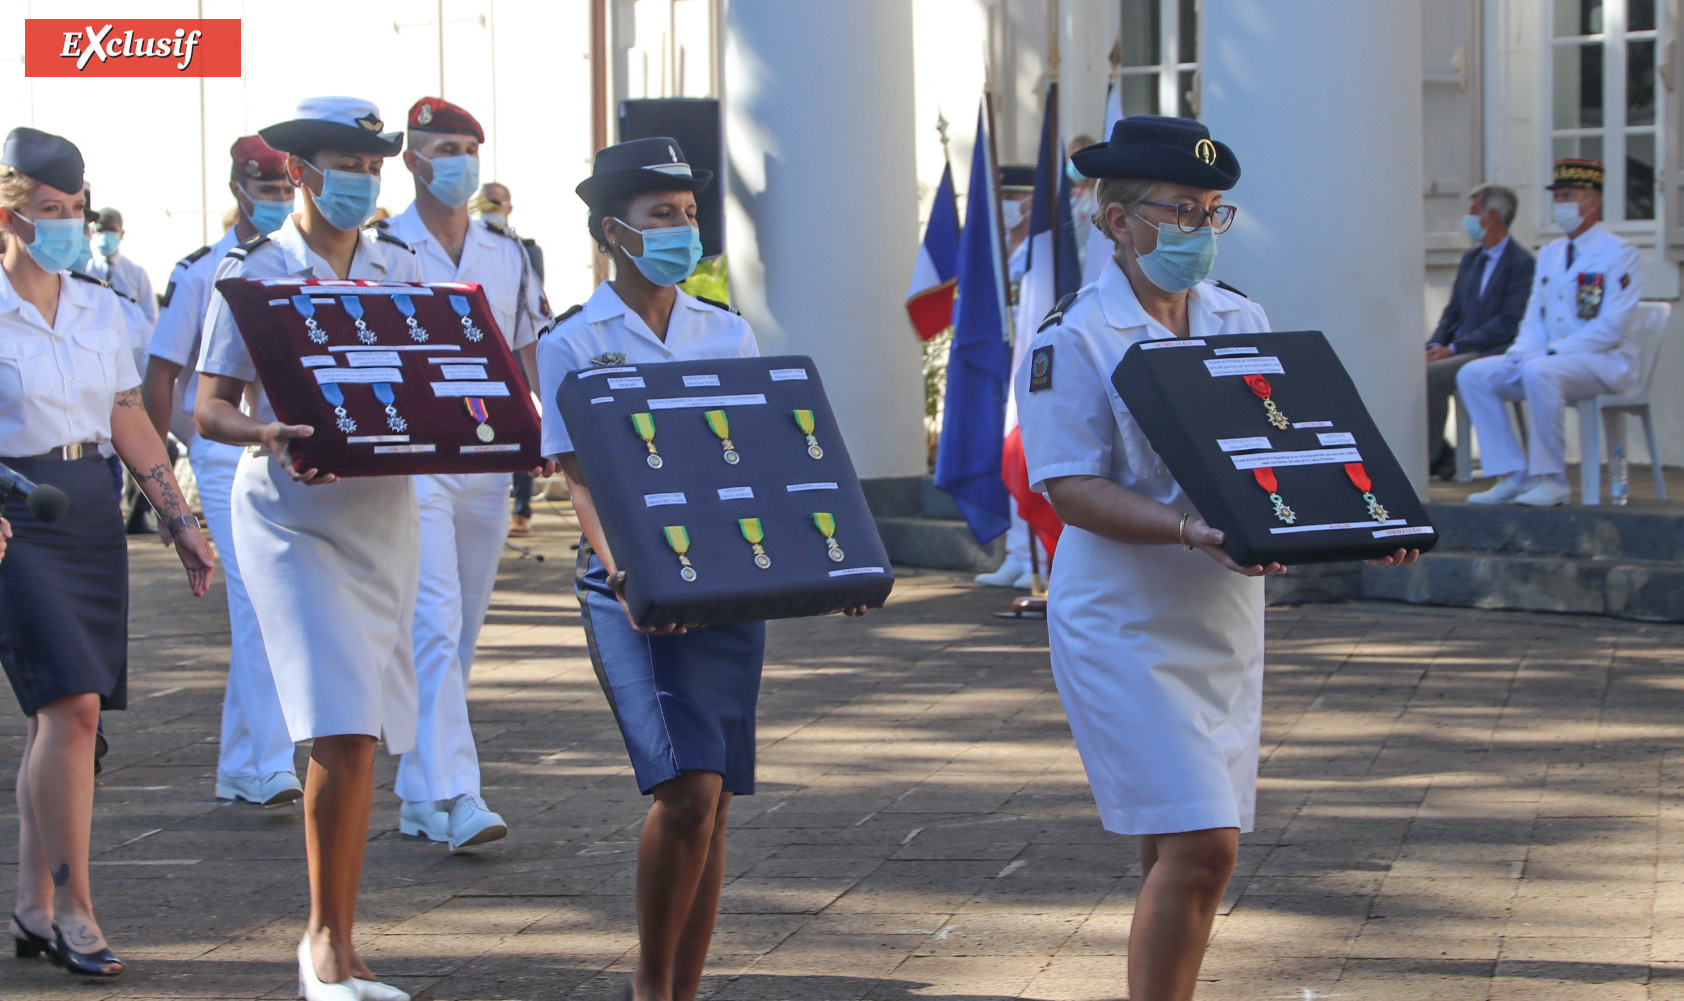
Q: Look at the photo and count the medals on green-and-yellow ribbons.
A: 6